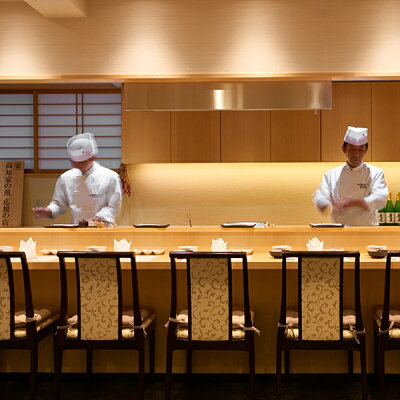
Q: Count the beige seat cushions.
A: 5